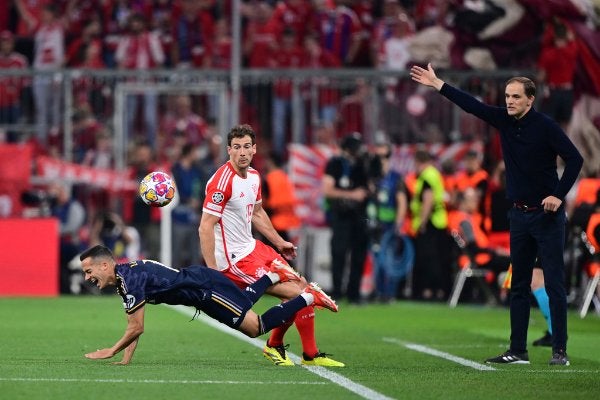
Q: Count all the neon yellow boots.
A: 2